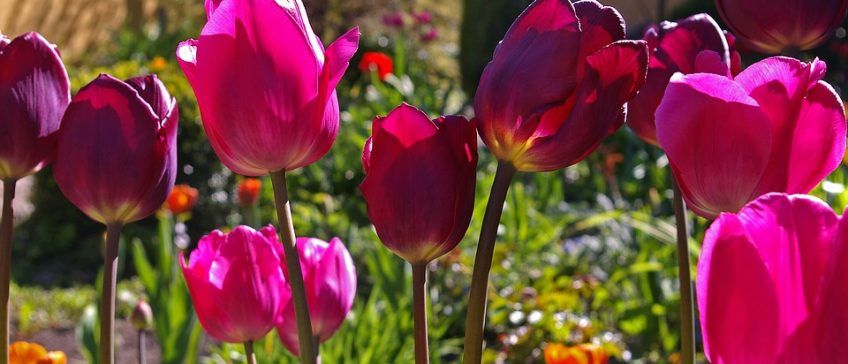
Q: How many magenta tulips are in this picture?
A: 5